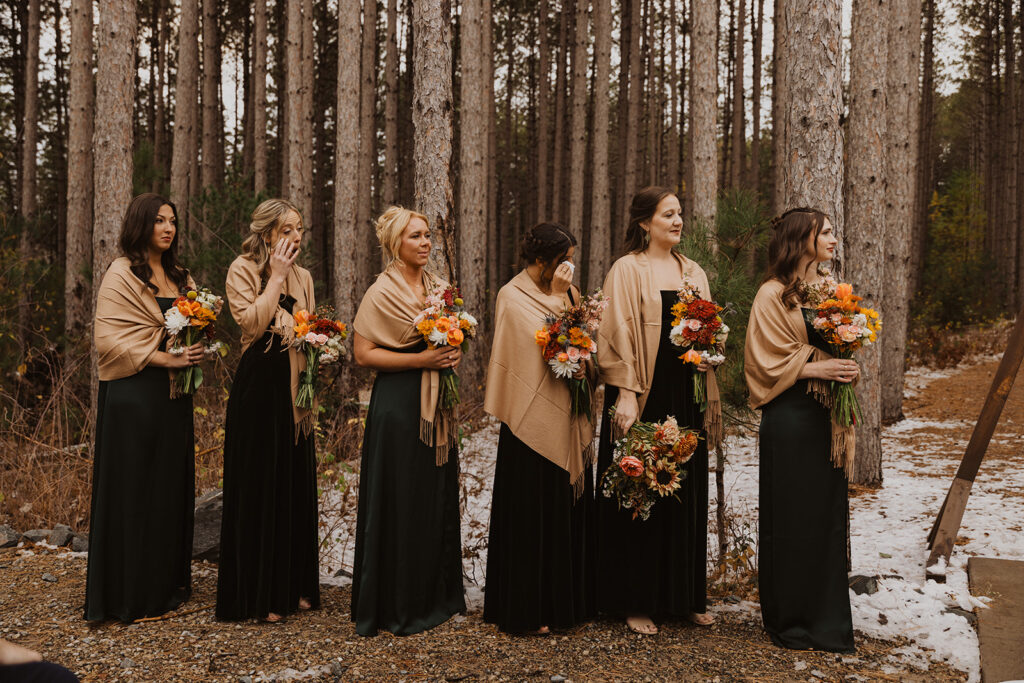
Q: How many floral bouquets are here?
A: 7